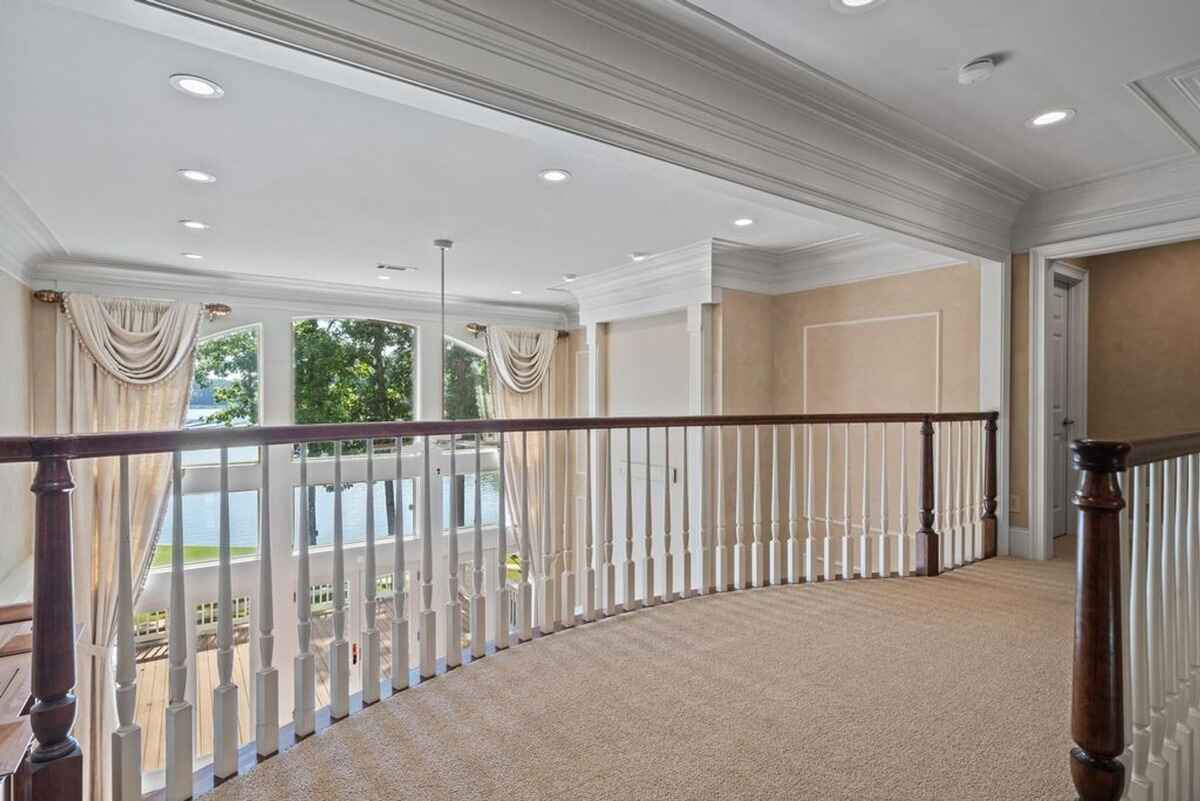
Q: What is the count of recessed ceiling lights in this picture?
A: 12